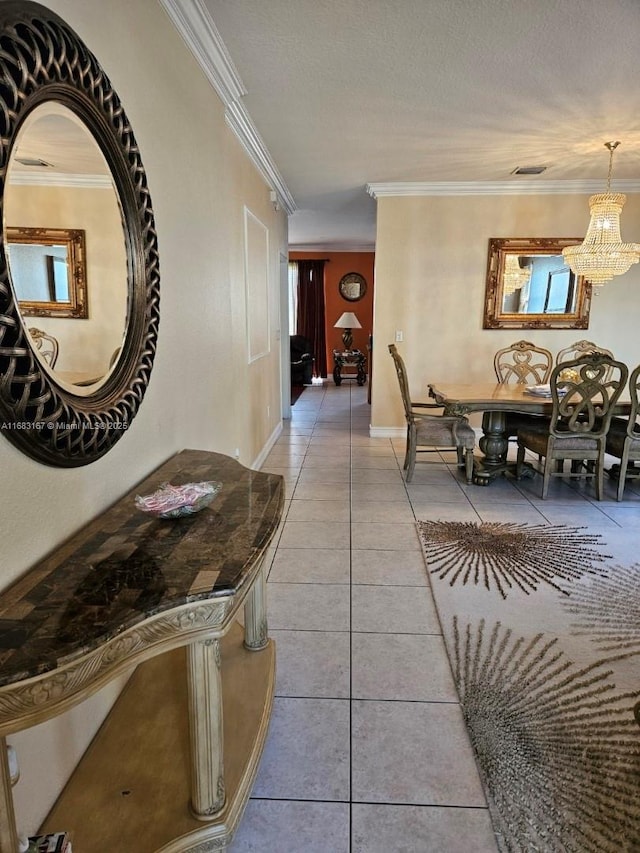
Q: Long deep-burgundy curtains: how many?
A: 1